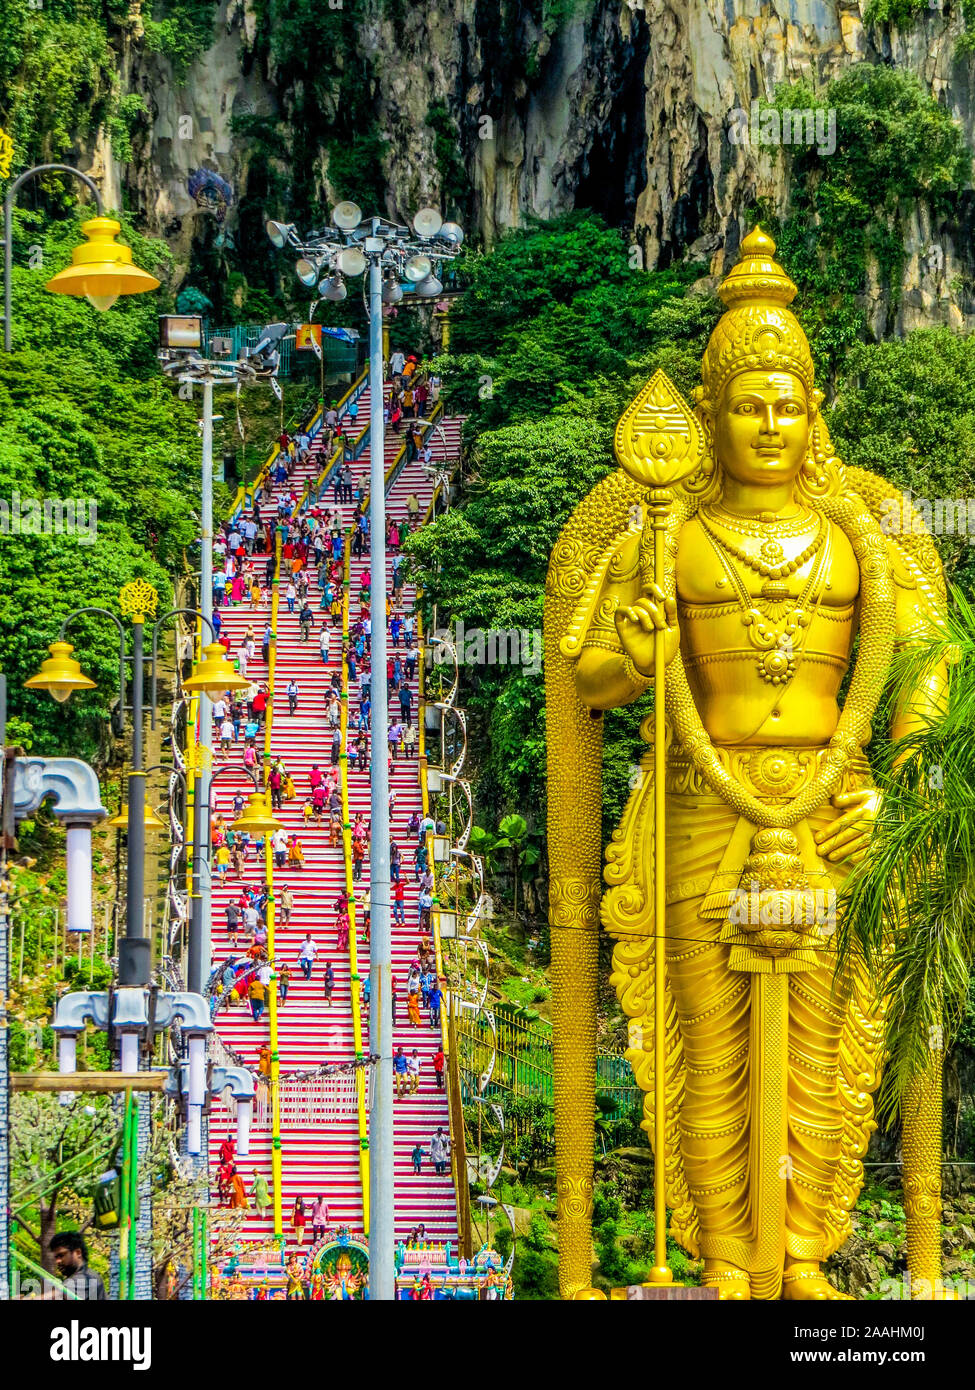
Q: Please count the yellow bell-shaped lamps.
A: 5